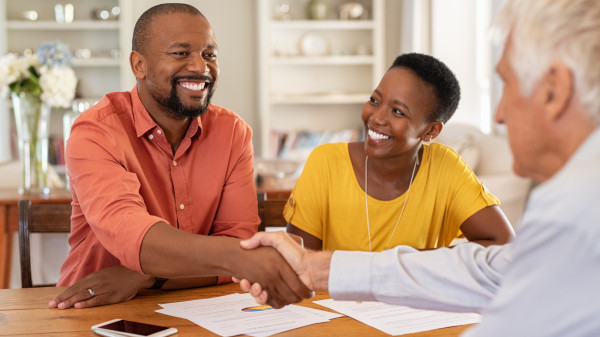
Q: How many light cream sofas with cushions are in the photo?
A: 1